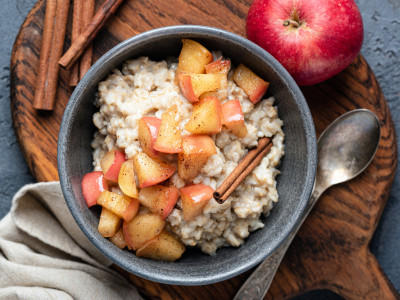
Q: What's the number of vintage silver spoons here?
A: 1